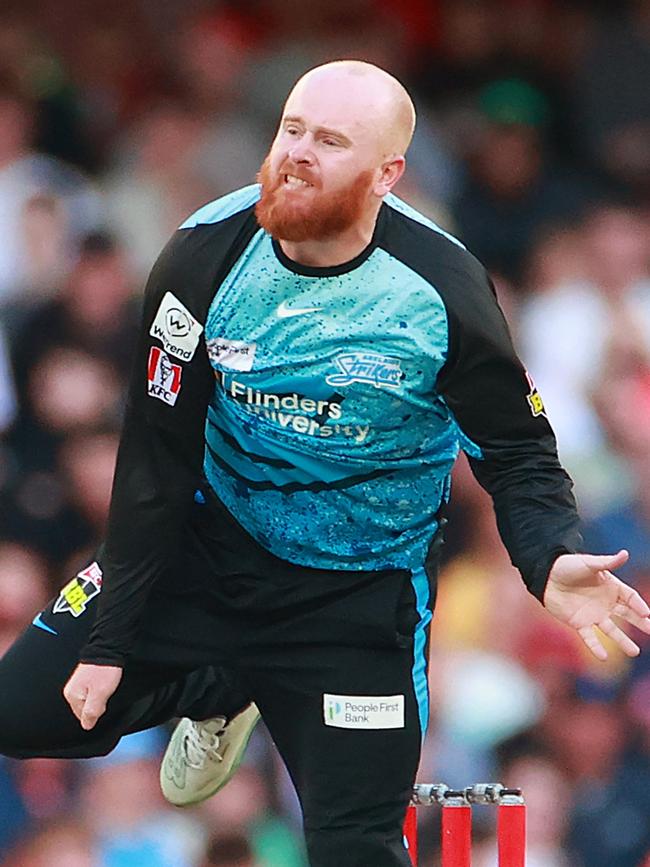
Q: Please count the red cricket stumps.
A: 3